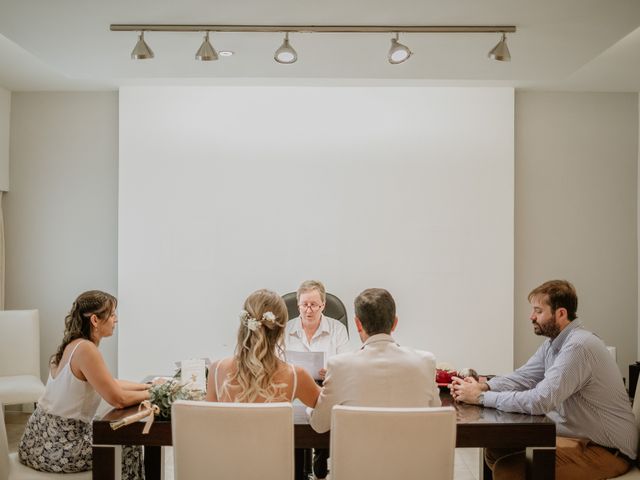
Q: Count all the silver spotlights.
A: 5